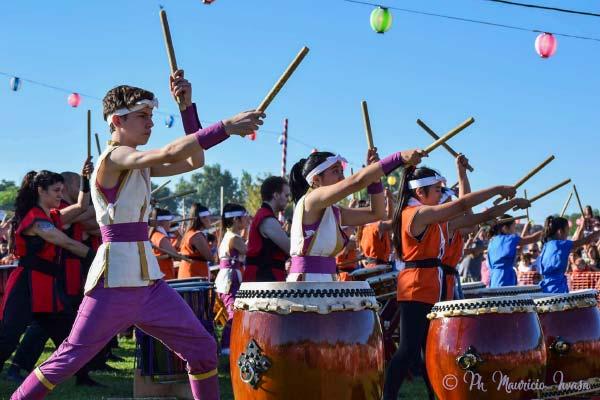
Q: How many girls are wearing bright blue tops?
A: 2